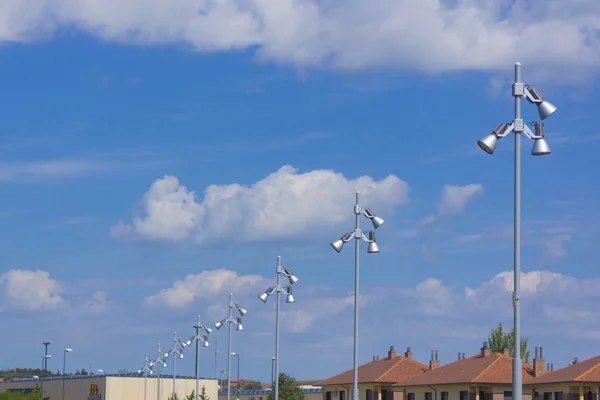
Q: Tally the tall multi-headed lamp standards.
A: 8